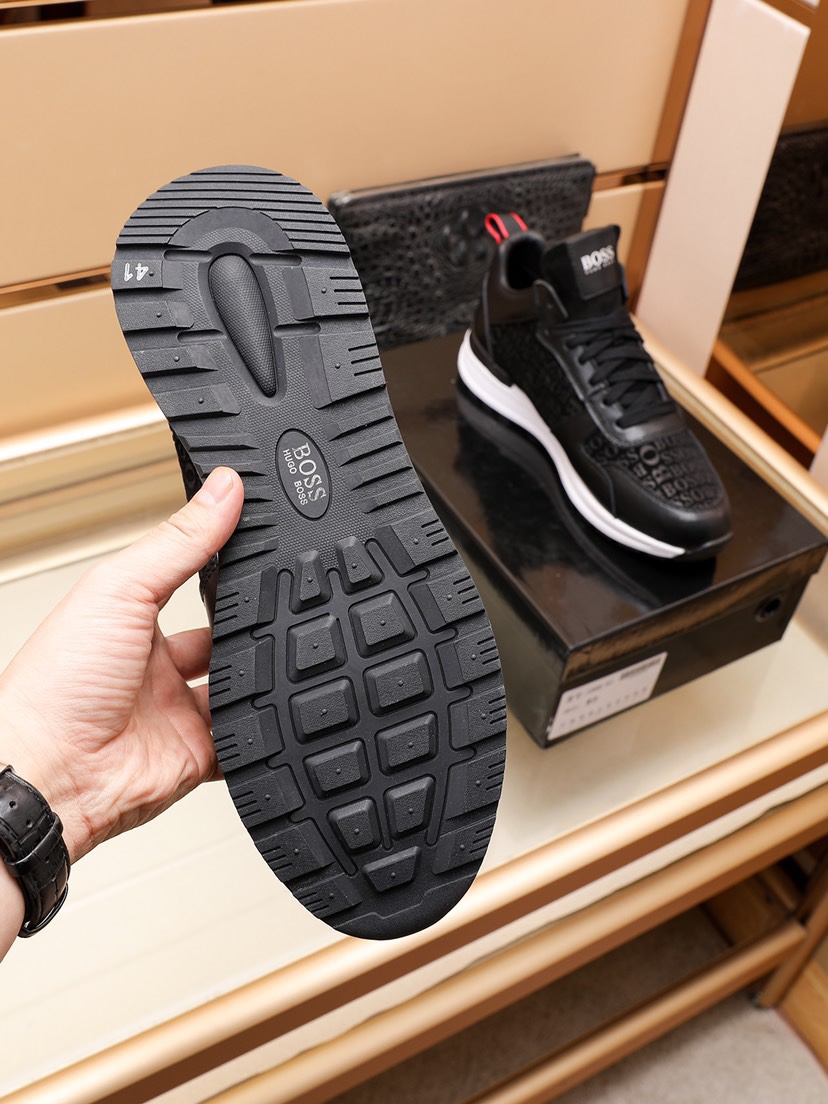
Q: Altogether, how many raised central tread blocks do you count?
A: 11